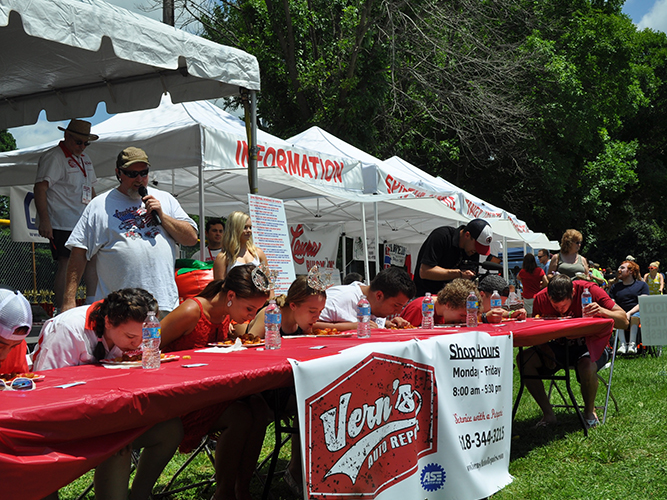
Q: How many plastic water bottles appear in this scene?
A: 7